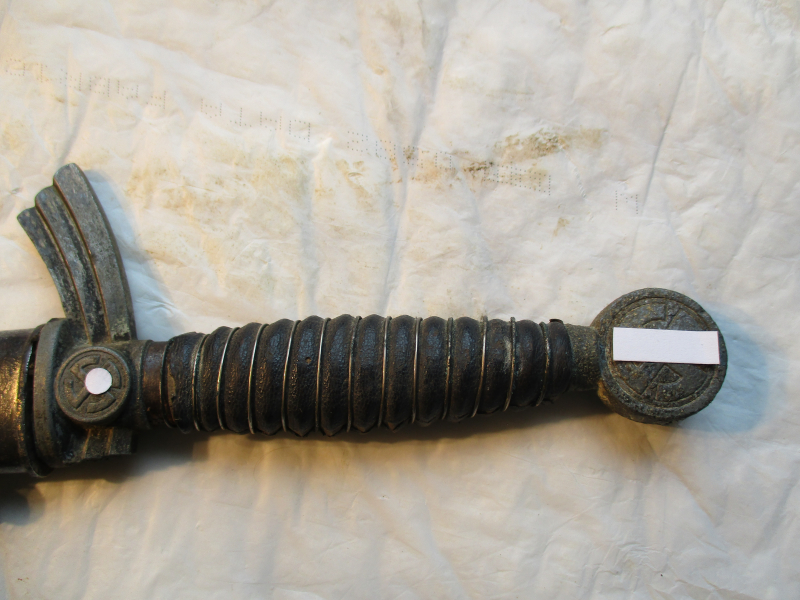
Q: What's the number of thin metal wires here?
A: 12